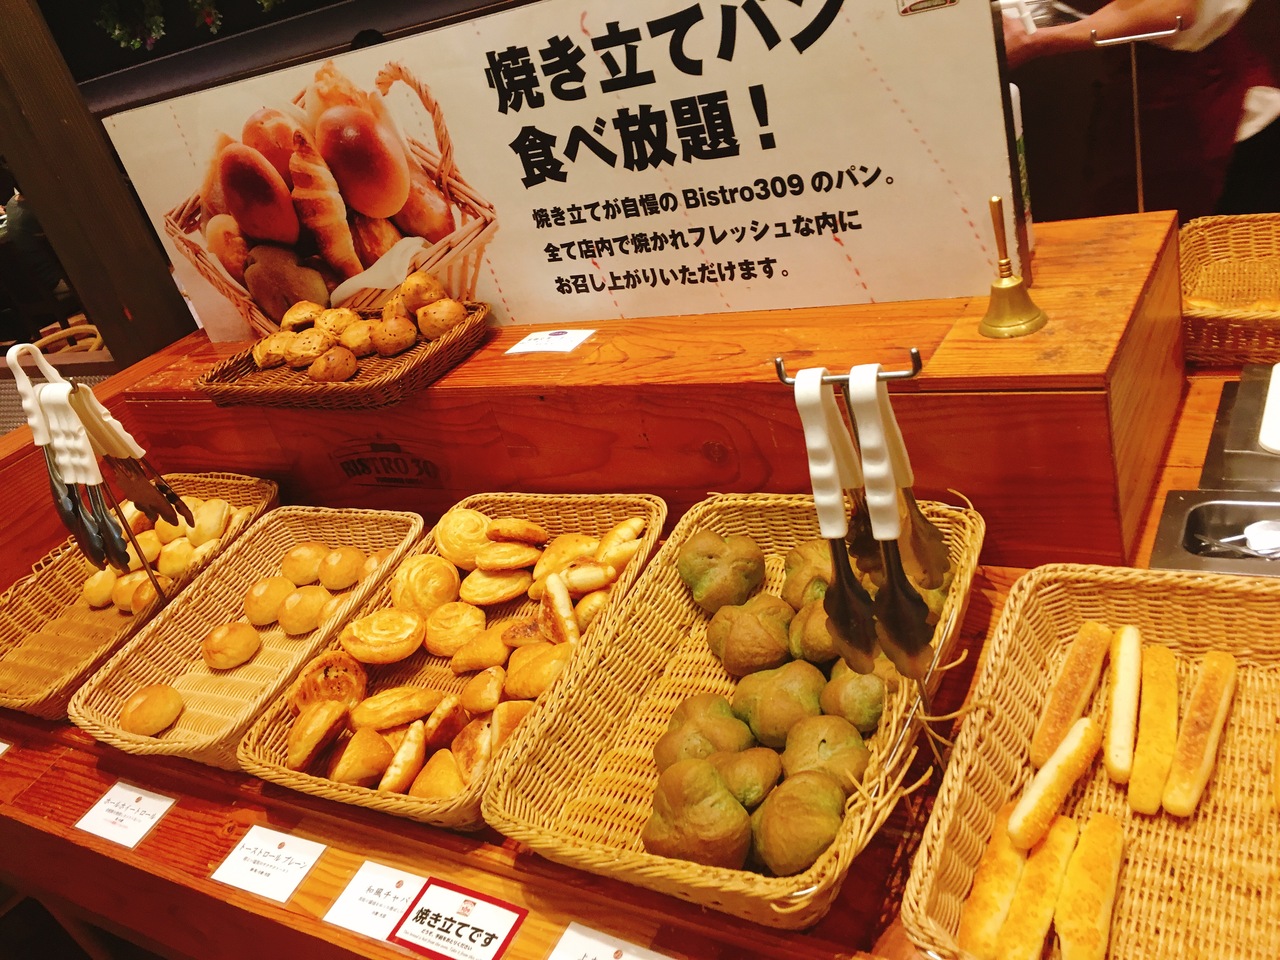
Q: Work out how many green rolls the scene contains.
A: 12